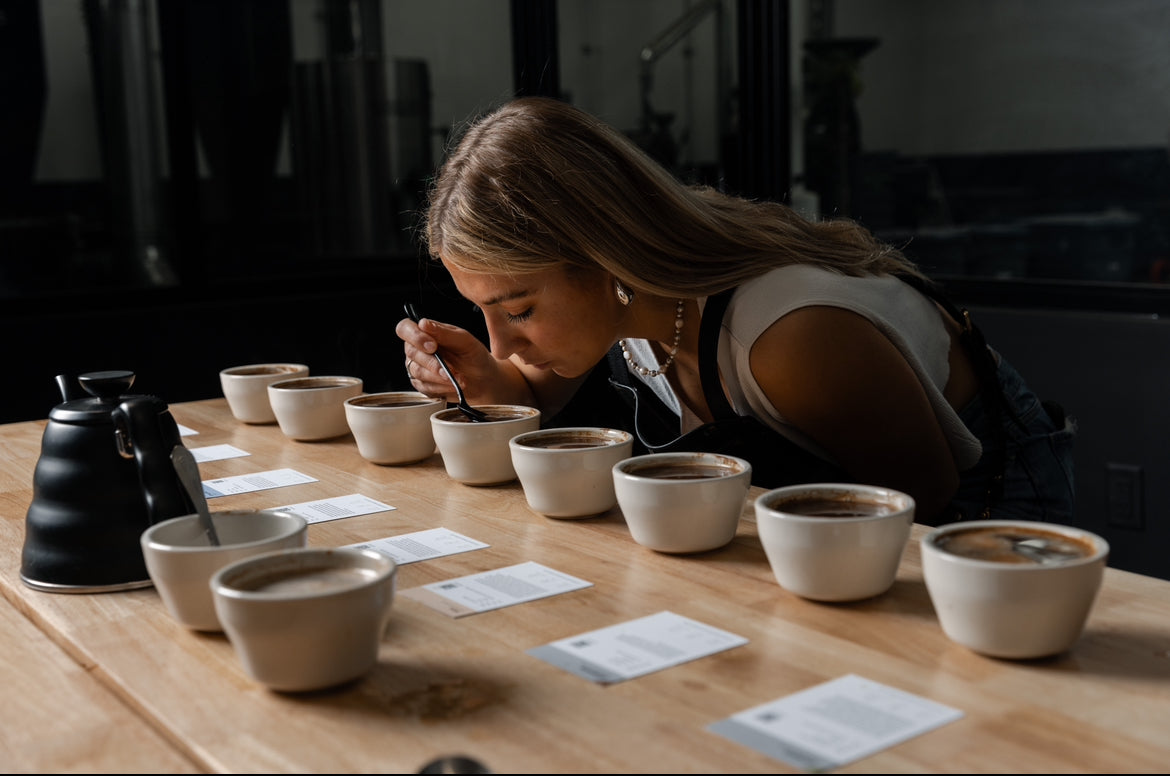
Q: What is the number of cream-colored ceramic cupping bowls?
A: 10